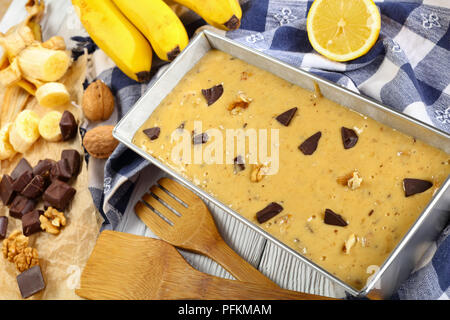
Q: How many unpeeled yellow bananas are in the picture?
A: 3